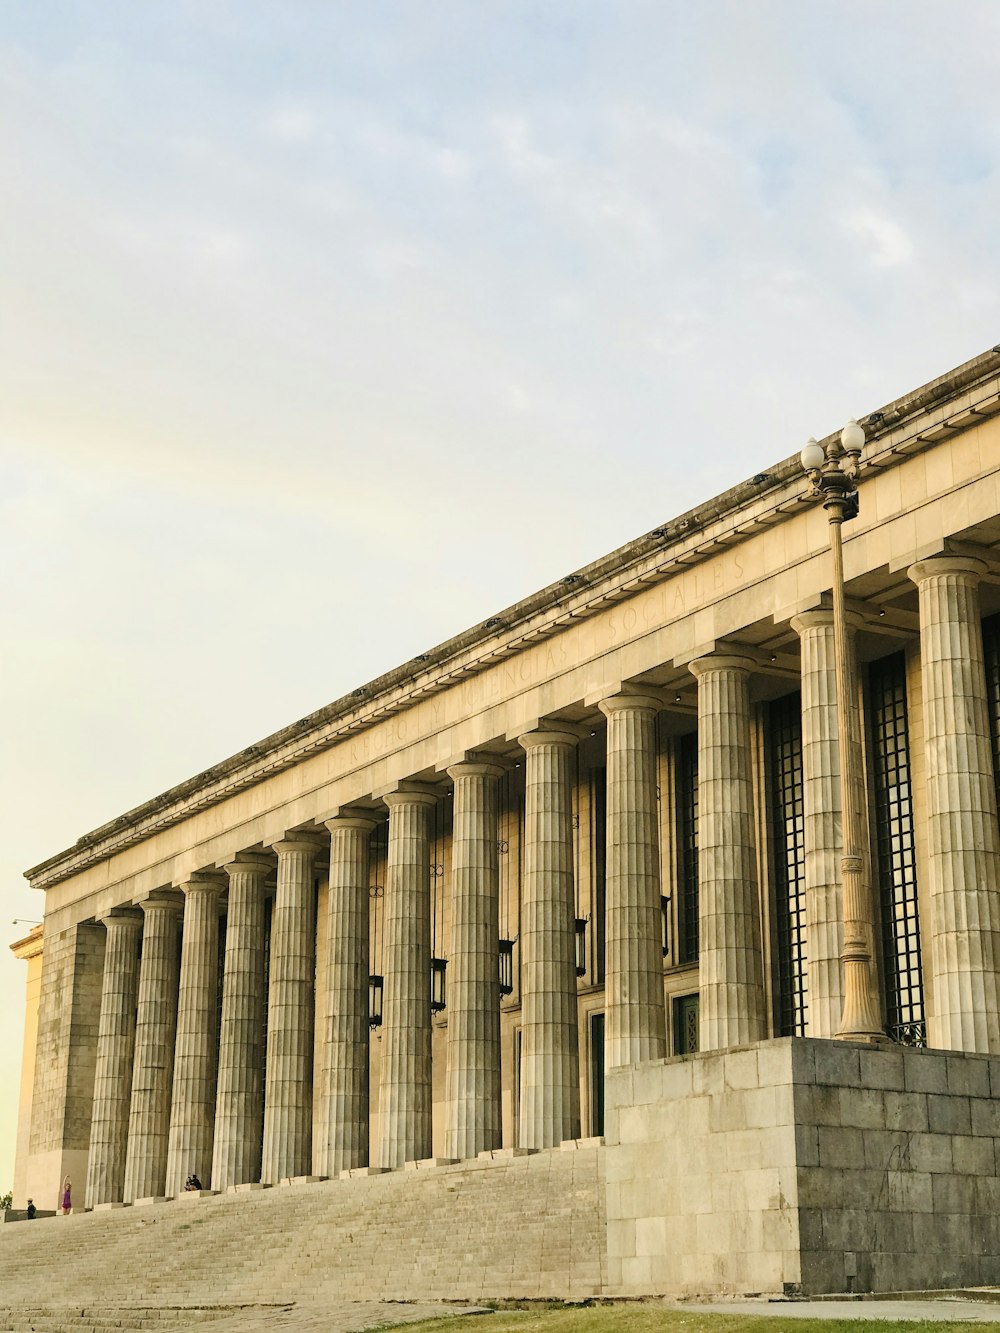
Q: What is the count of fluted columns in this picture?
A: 13